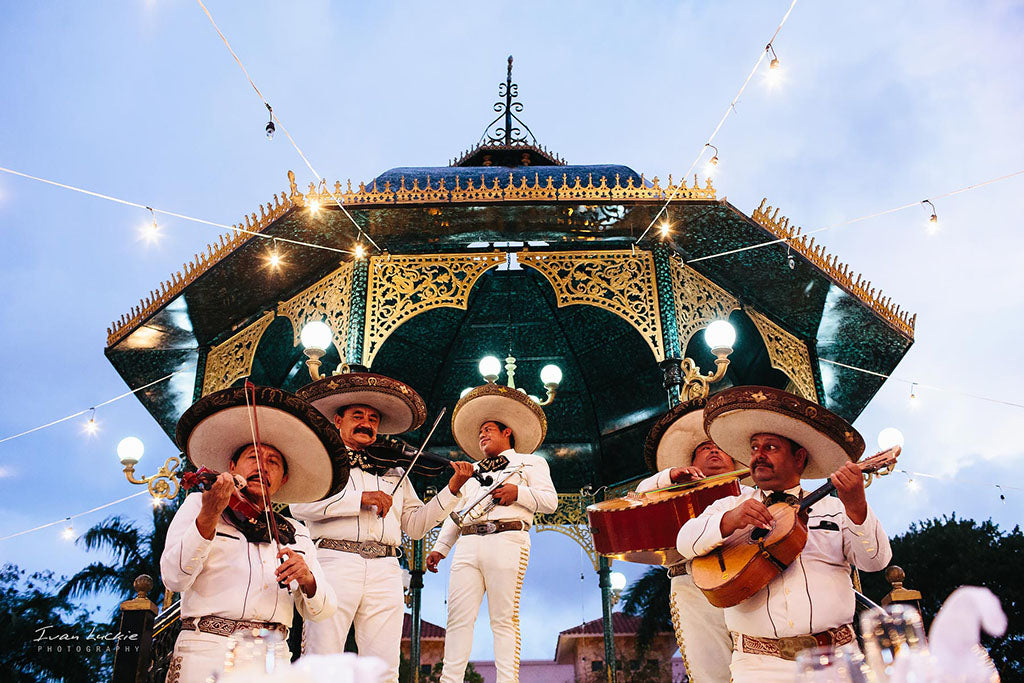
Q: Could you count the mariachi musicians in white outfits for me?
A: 5